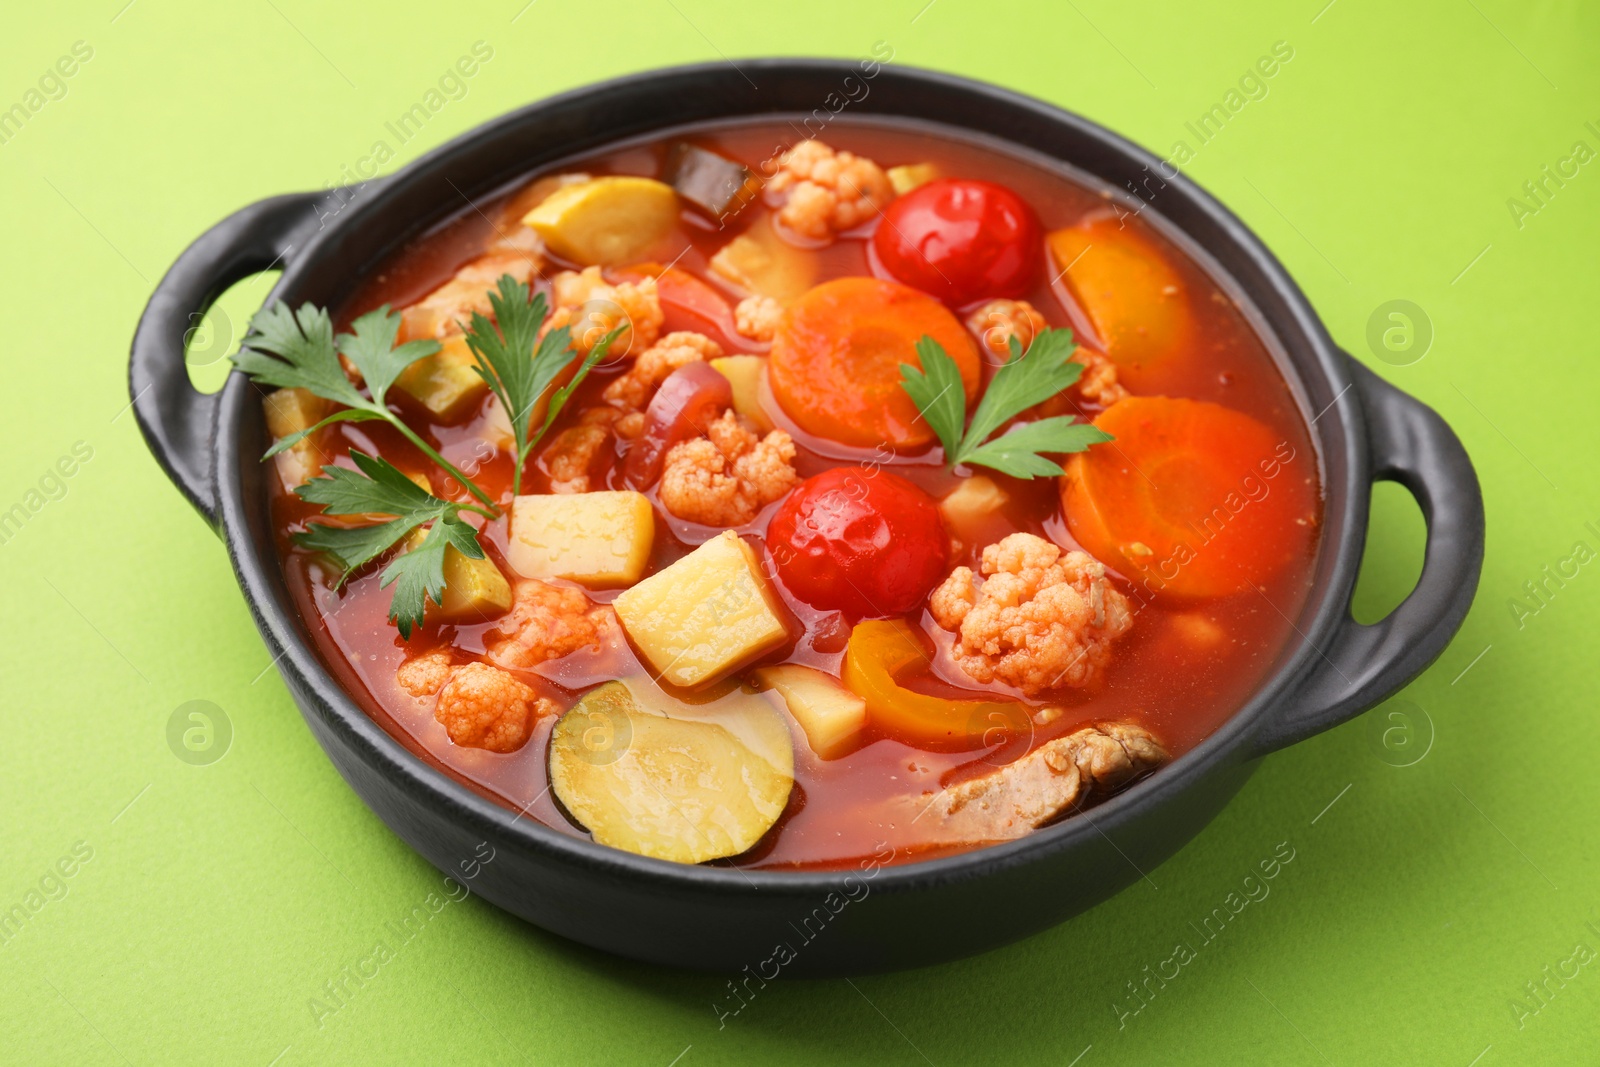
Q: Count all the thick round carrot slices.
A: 2